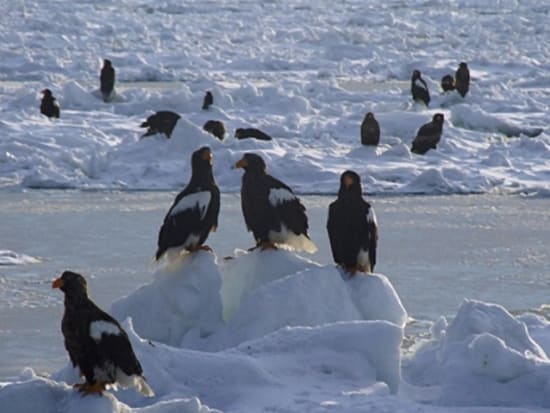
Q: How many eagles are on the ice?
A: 15